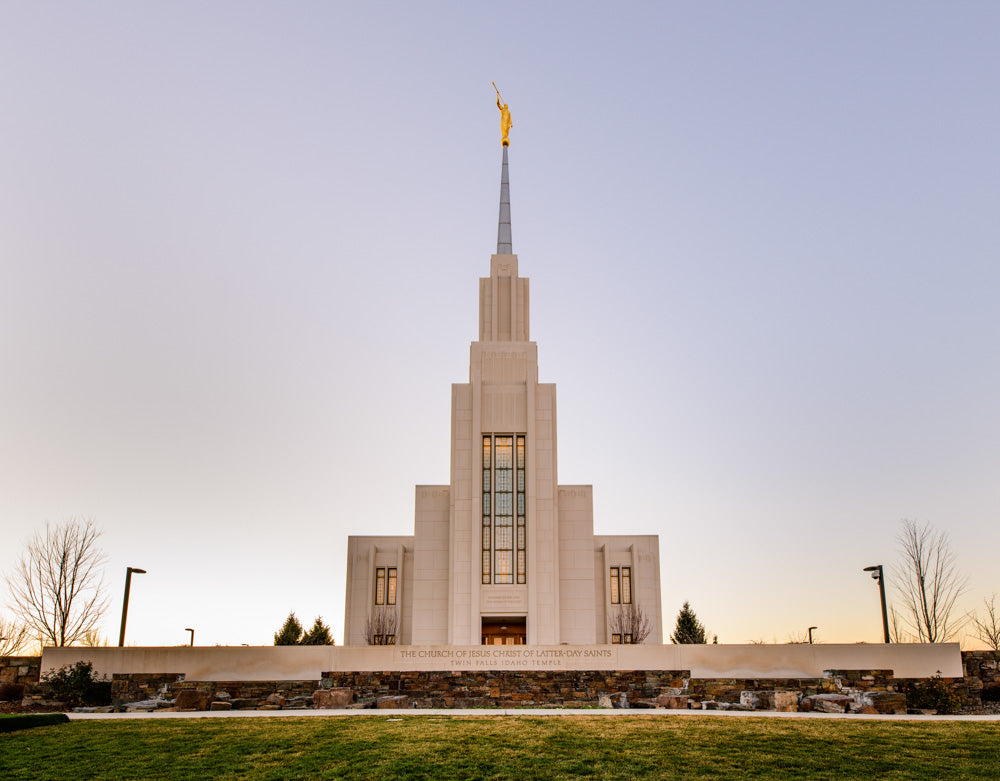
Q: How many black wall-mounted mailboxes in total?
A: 0